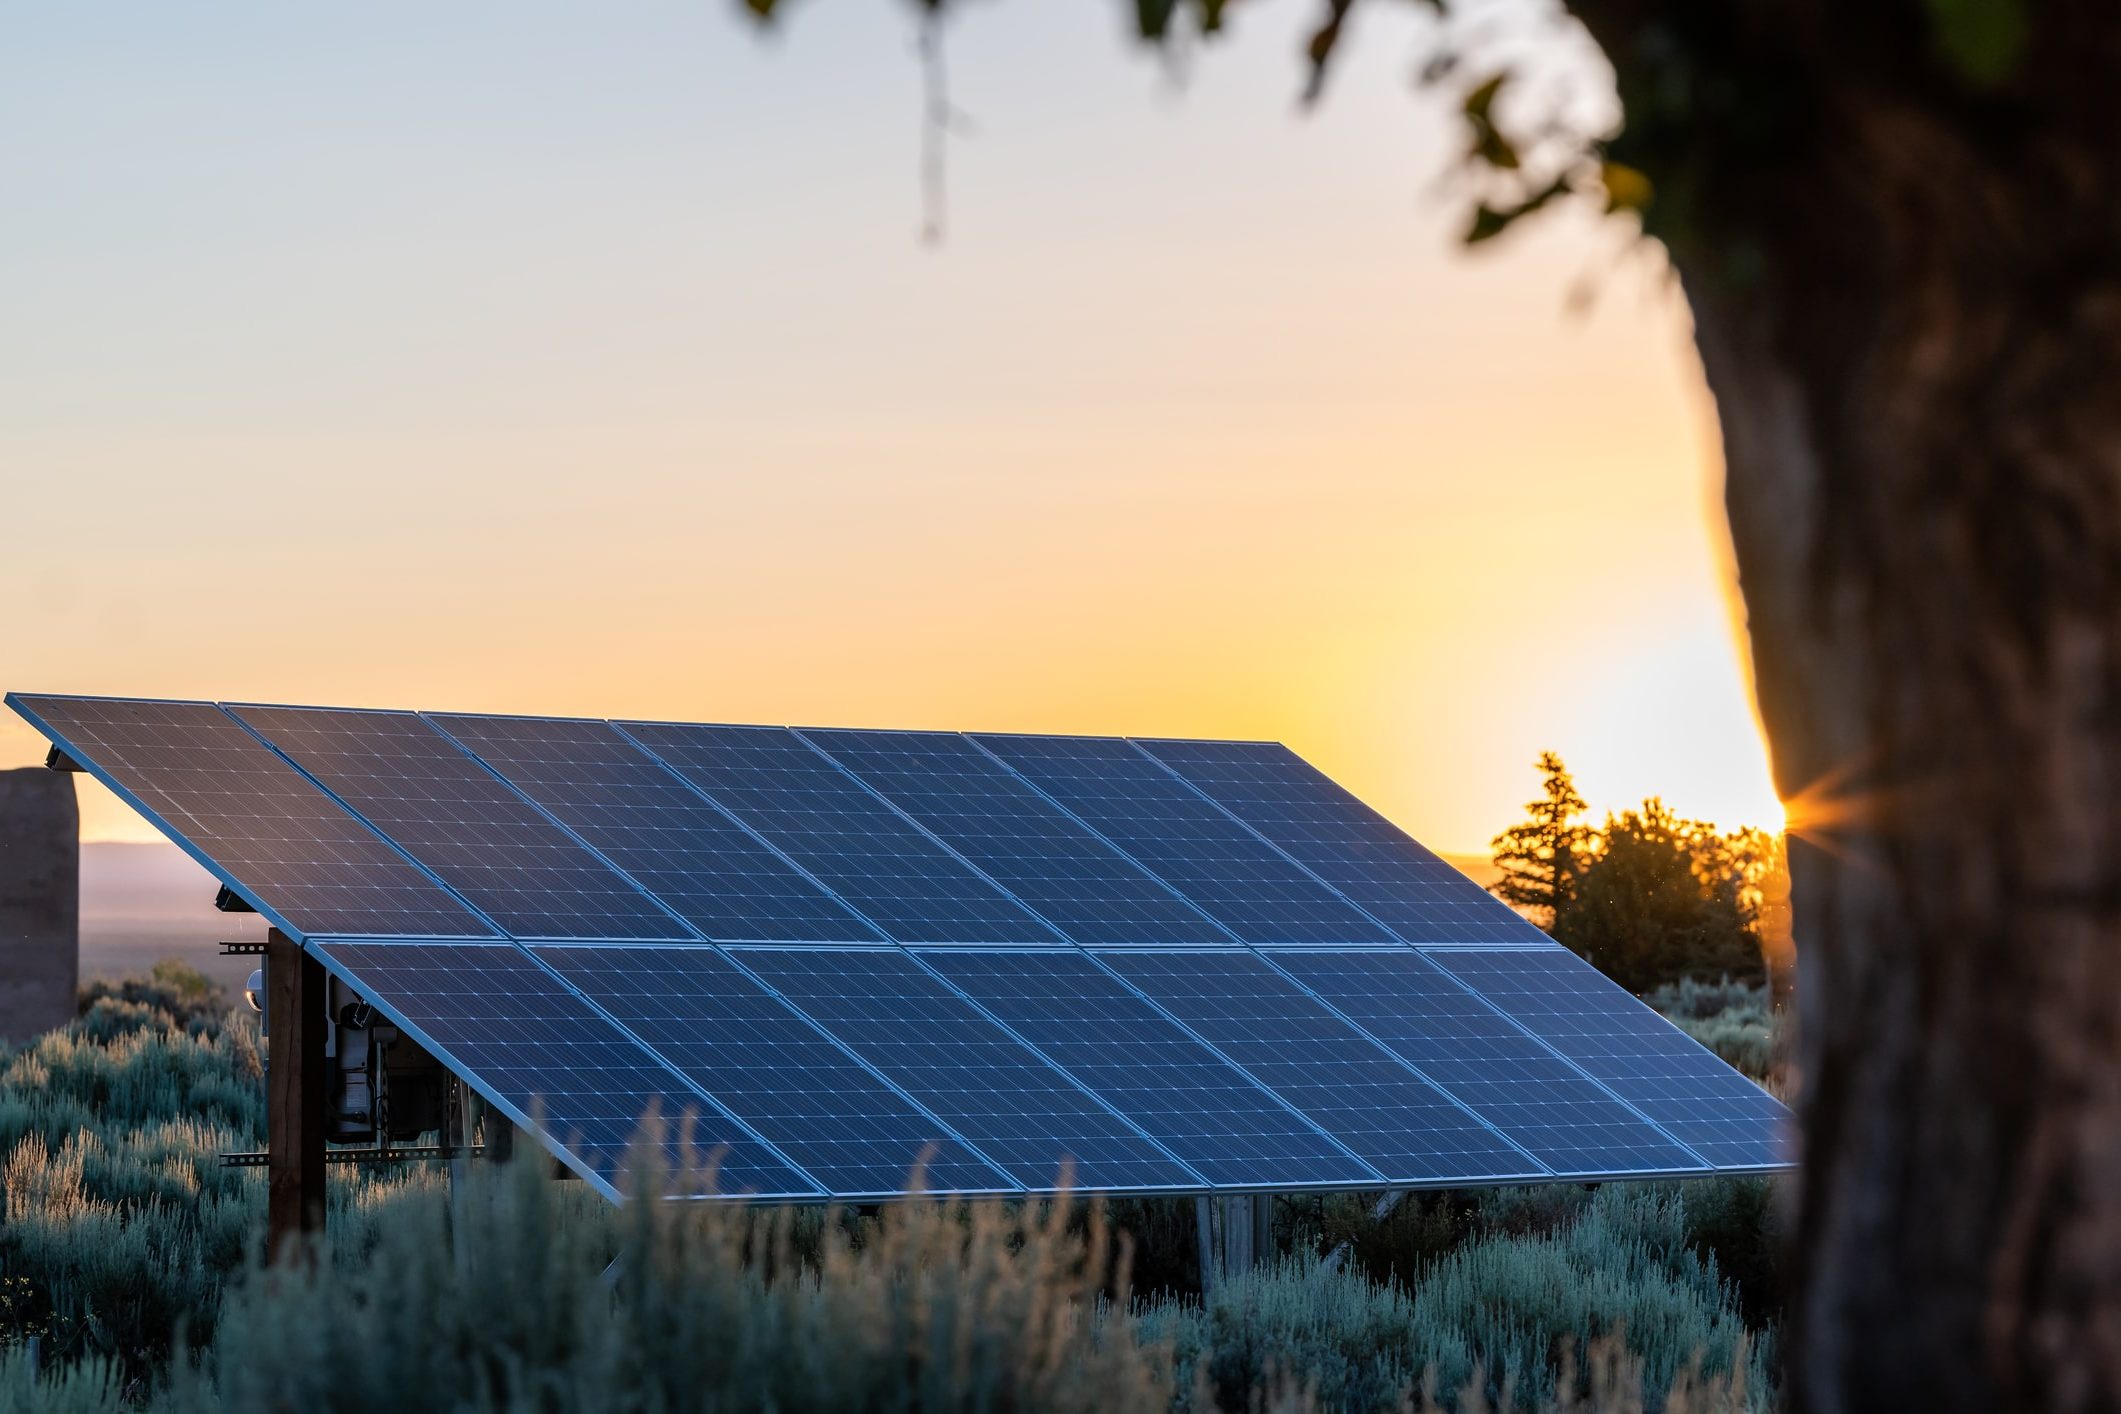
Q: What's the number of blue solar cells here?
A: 14